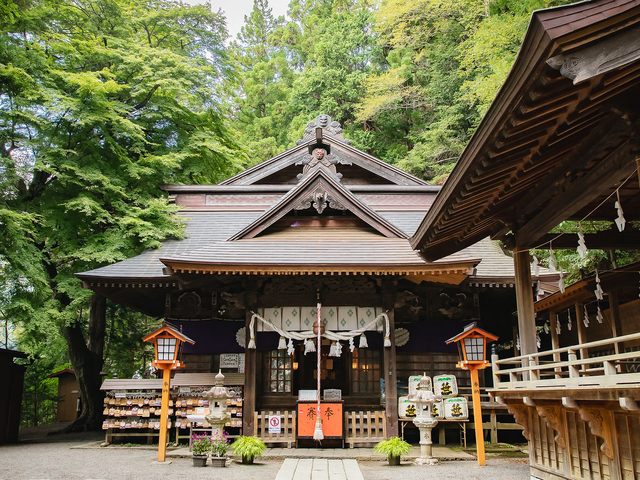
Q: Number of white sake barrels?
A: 5